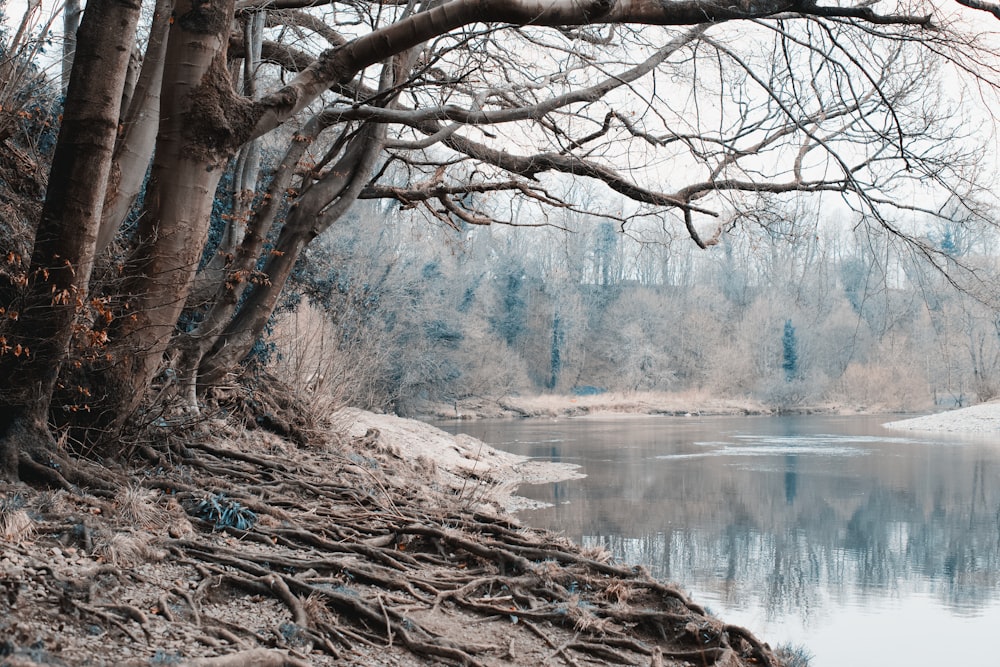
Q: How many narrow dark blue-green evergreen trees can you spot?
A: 2